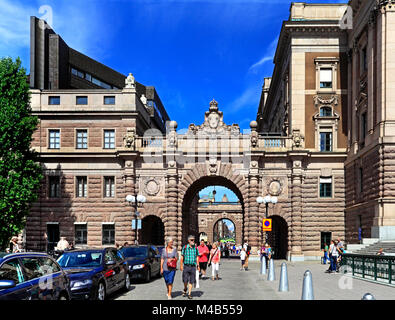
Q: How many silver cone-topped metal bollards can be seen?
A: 5